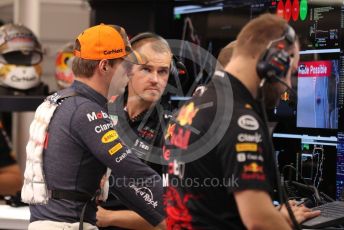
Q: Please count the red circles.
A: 3